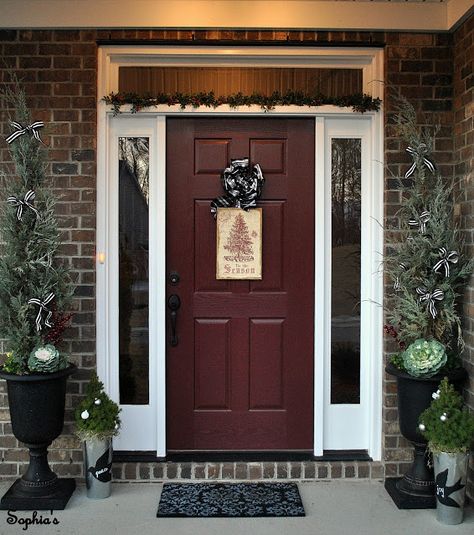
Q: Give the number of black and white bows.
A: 8